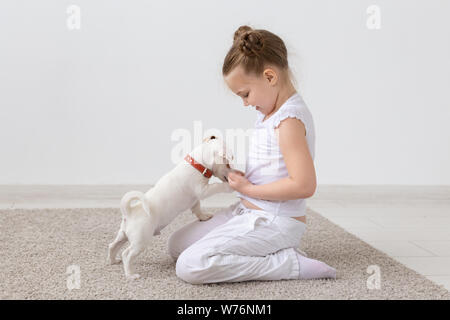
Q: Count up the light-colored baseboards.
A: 1